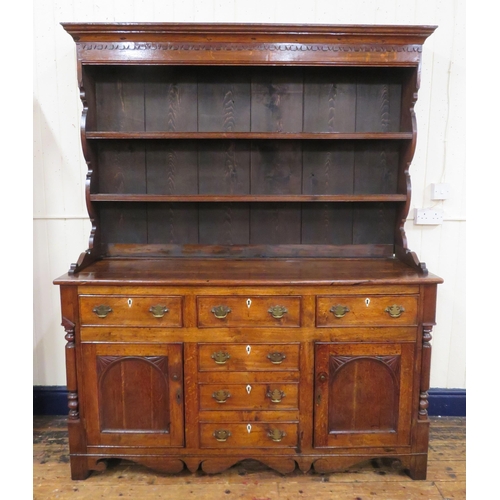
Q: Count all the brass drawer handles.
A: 12